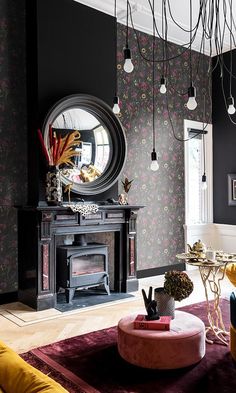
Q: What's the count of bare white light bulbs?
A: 7